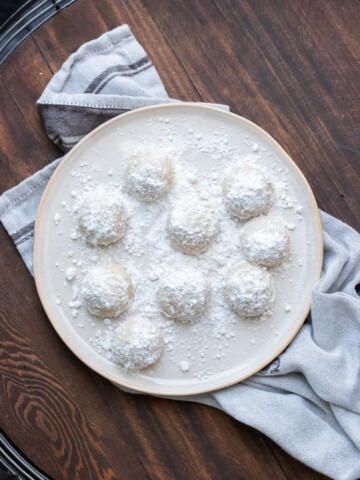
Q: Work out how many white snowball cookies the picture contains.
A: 9